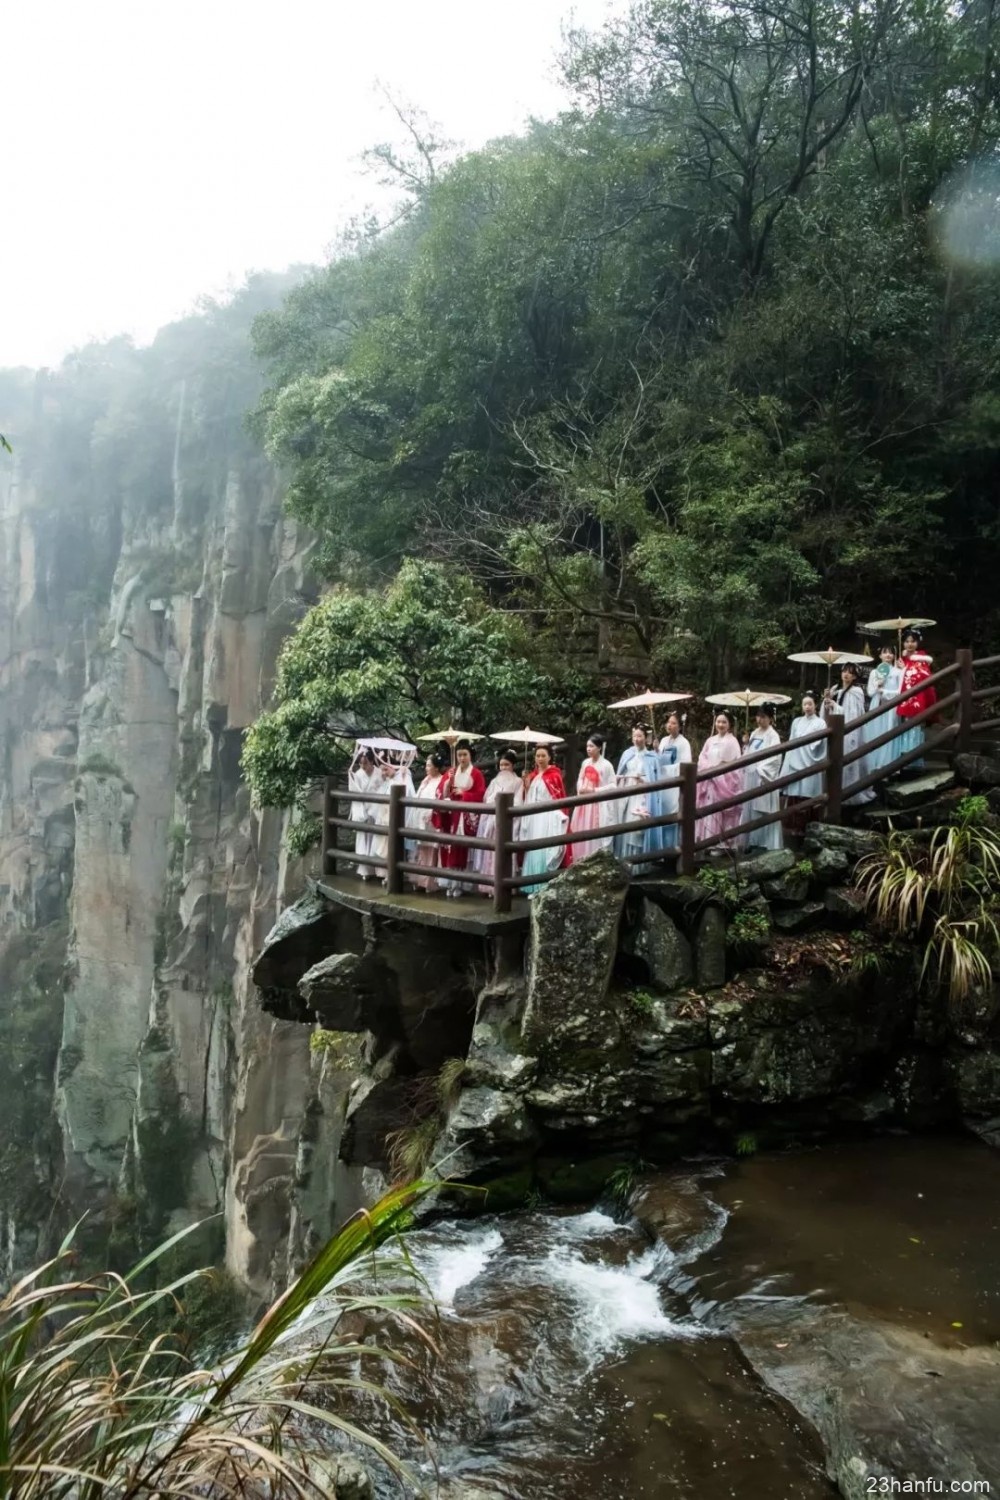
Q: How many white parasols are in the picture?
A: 7